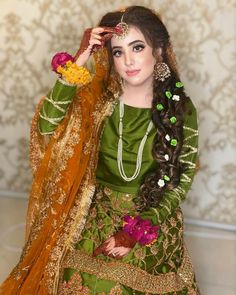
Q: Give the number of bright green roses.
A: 6